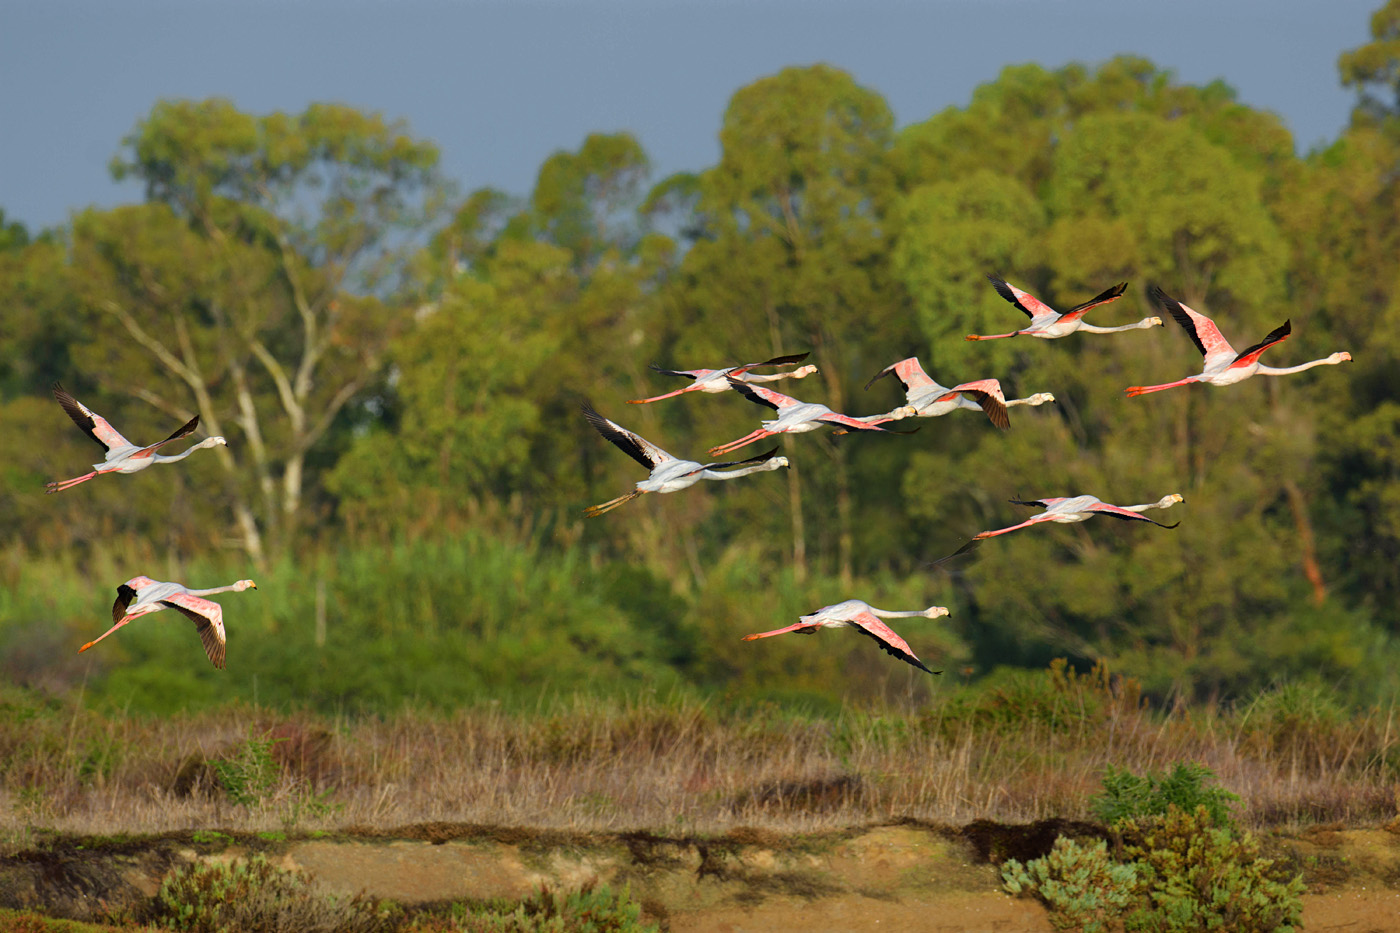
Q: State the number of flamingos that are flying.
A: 10